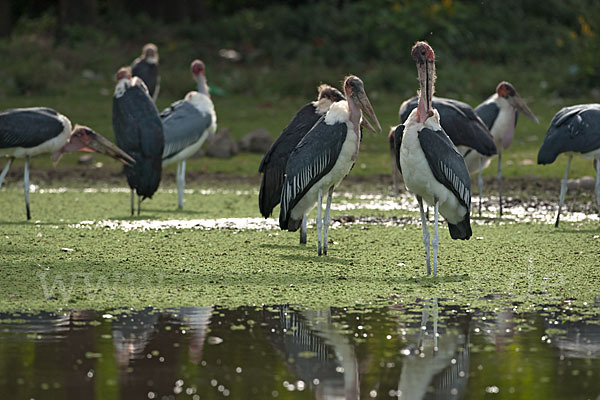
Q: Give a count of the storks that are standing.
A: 10